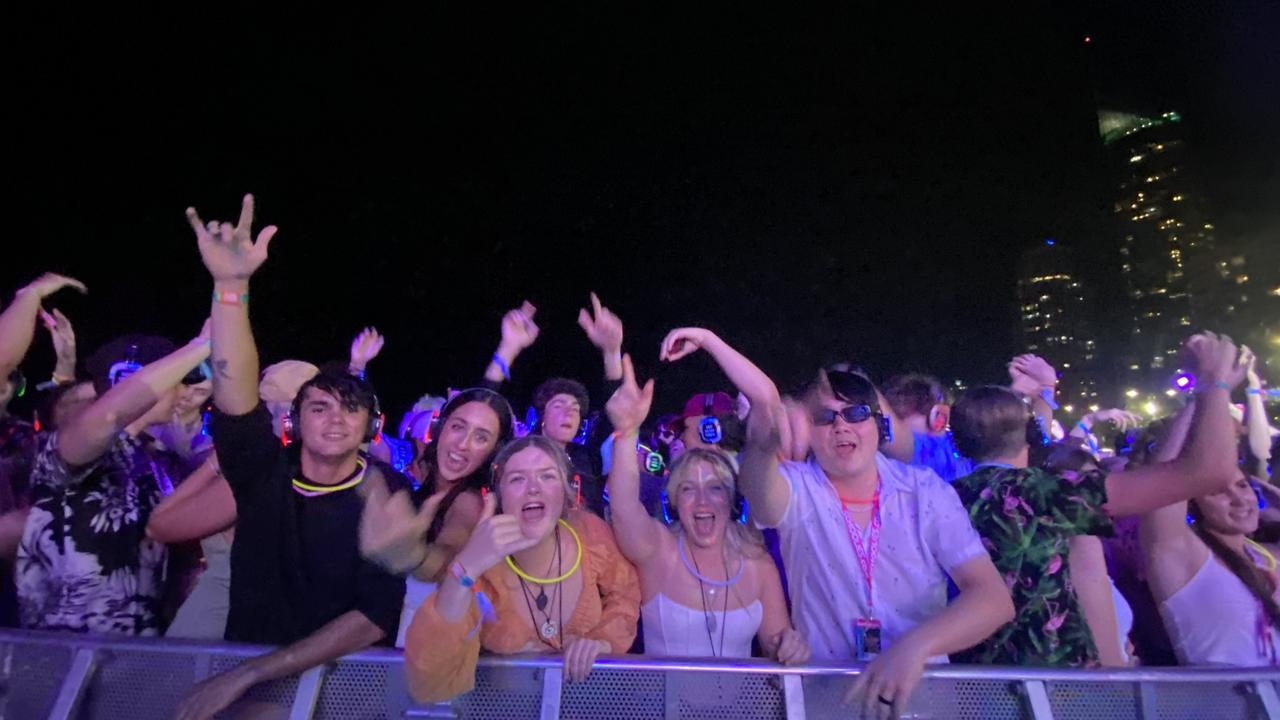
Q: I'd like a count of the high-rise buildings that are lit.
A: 2